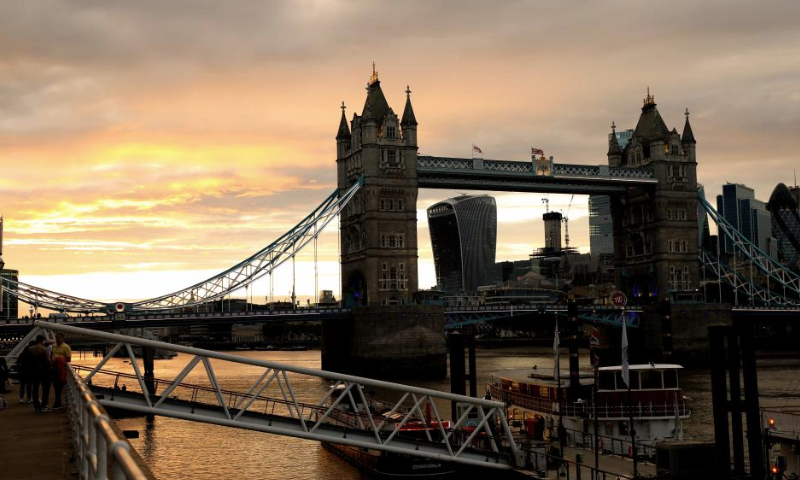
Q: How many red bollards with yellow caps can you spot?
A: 0